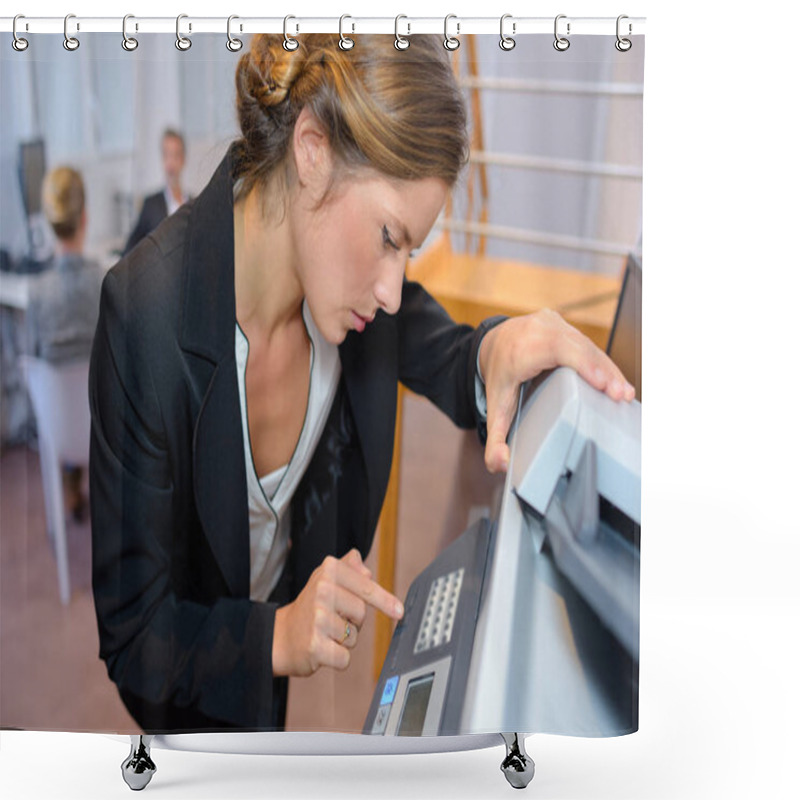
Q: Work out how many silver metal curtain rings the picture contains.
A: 12